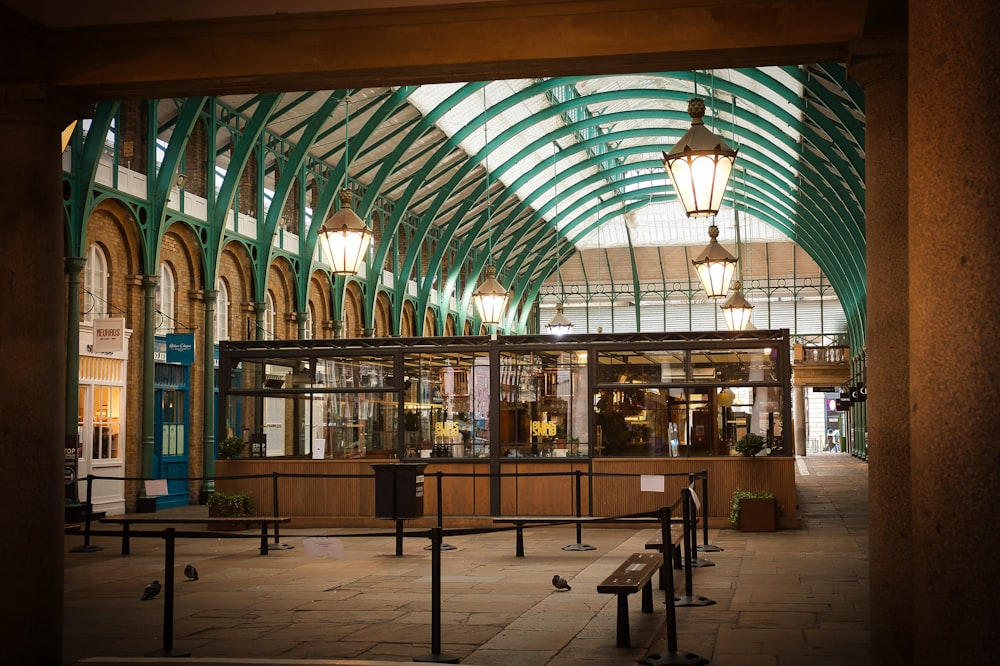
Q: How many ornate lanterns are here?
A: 6